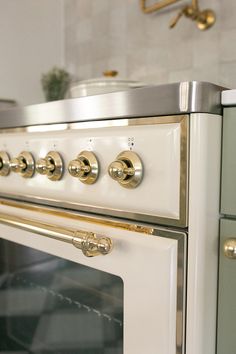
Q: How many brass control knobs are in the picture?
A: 5